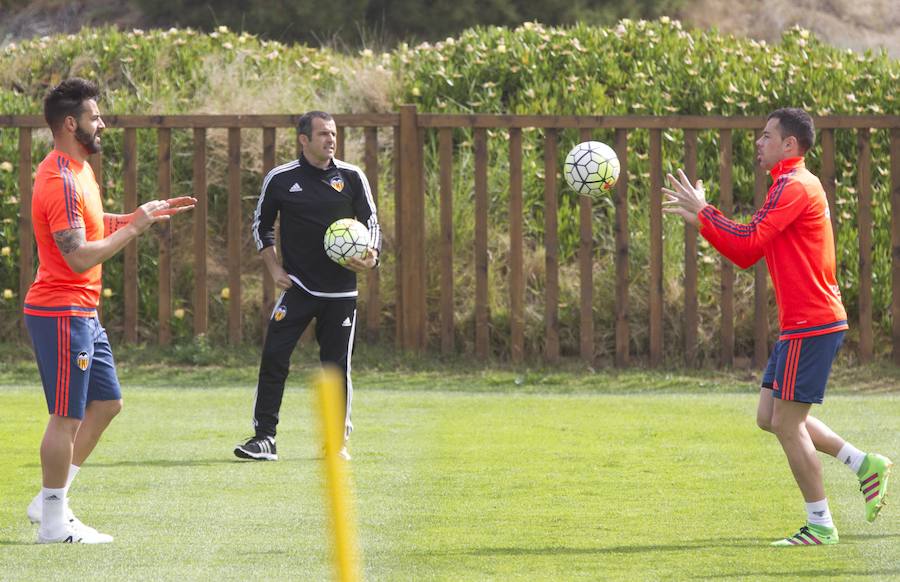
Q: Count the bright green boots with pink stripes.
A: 2